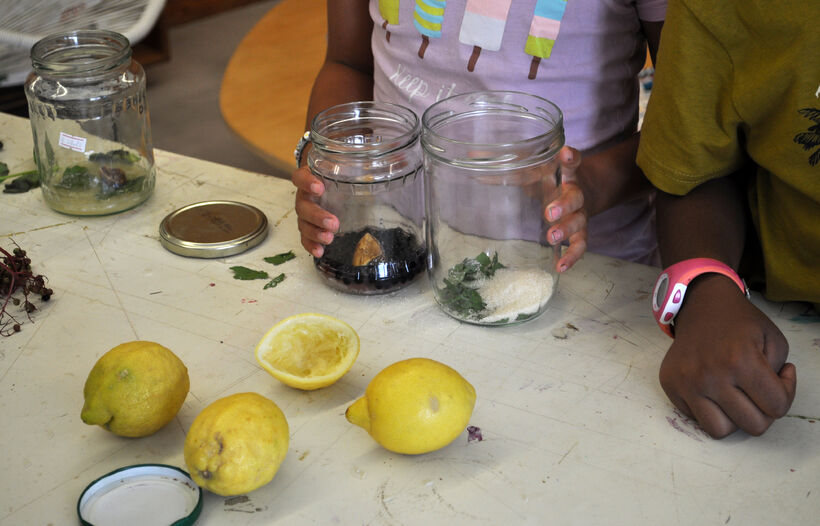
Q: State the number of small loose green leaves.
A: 3